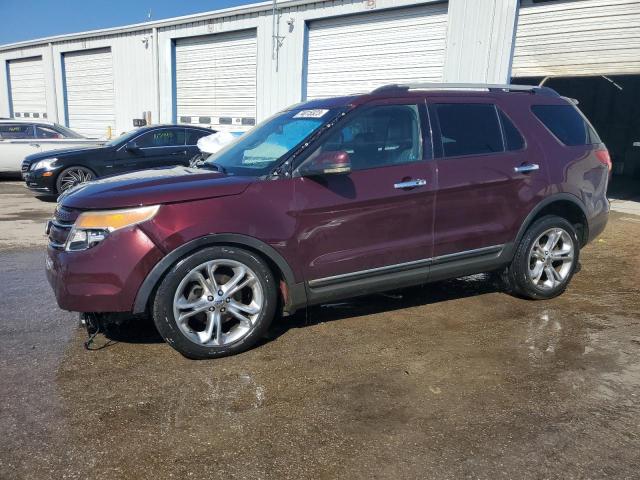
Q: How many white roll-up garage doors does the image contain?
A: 5